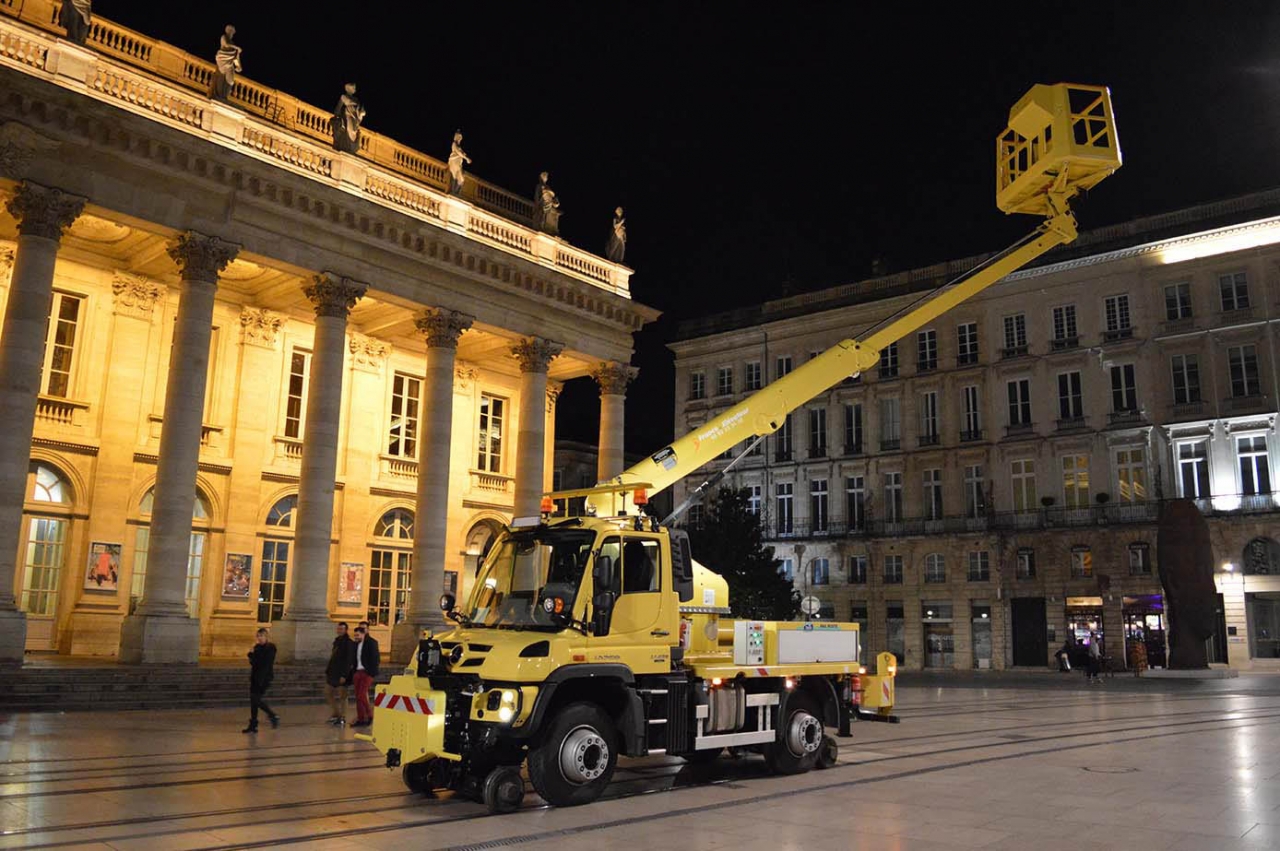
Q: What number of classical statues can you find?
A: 6